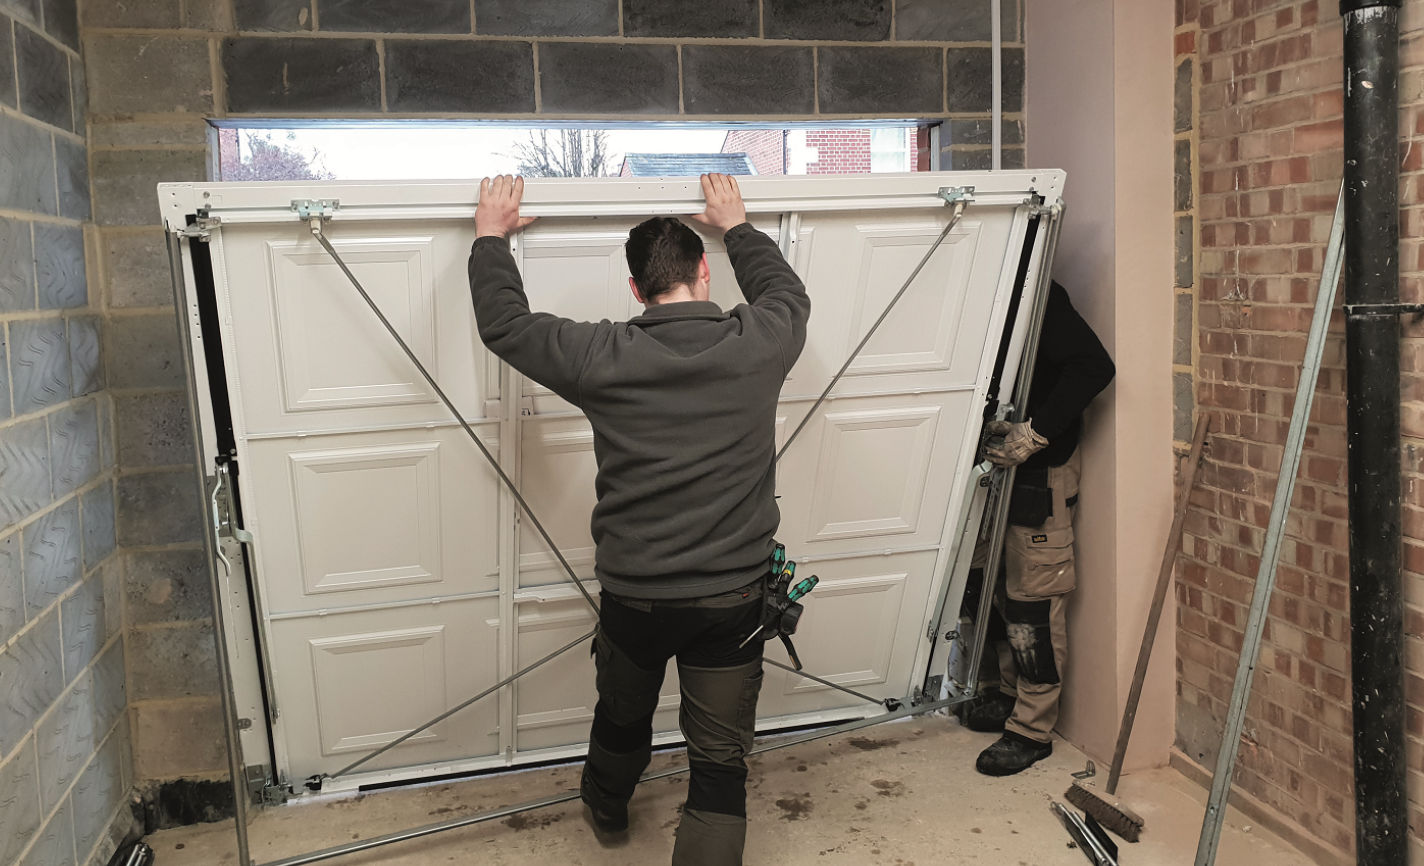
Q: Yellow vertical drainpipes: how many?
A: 0